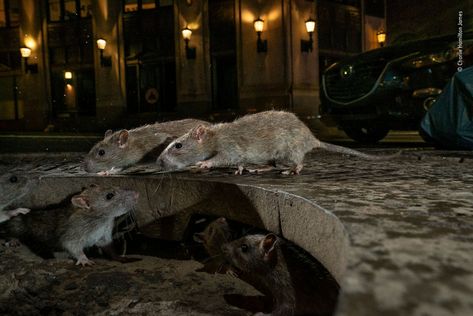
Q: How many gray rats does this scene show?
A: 6